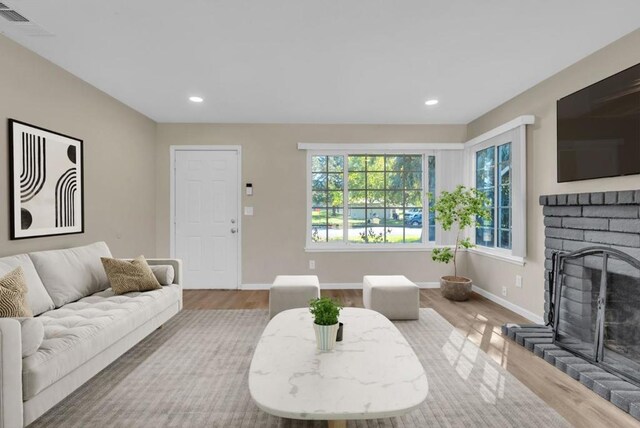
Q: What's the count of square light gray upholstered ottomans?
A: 2